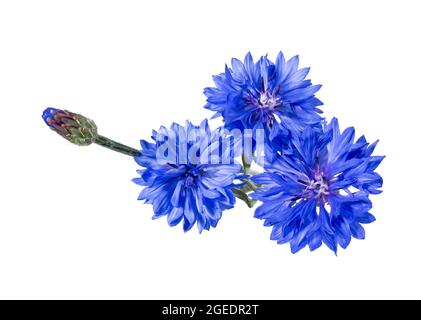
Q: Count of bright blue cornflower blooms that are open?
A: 3